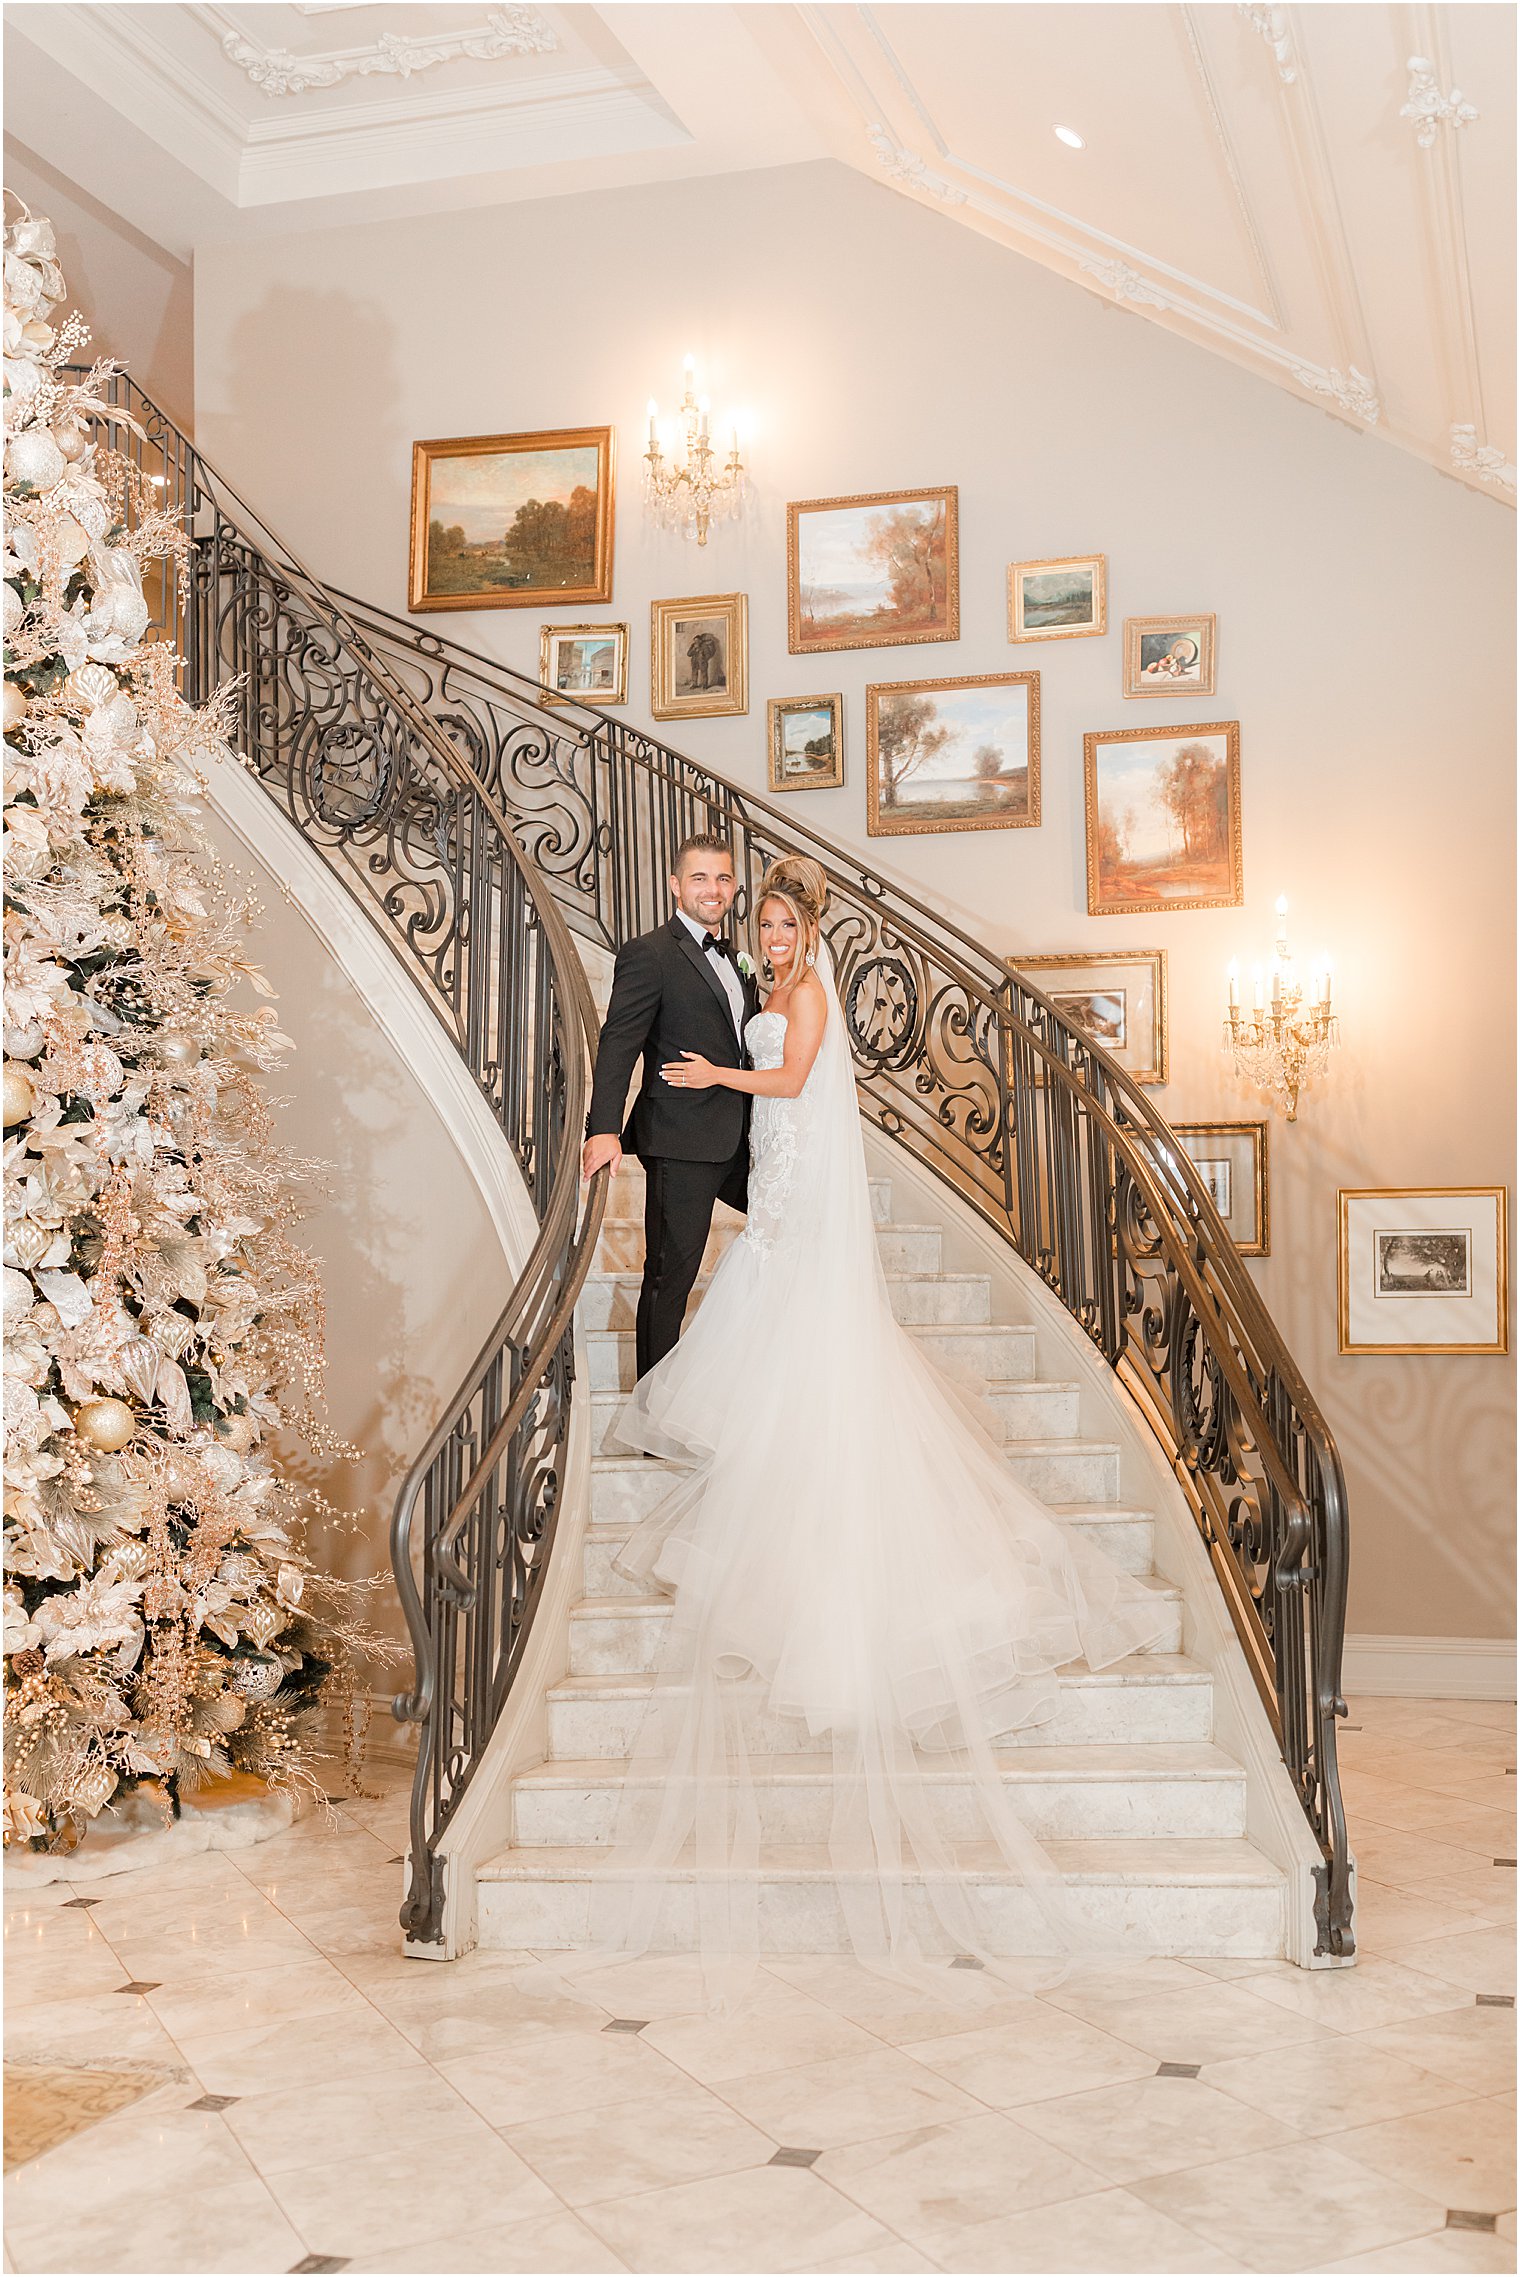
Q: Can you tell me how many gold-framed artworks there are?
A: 12